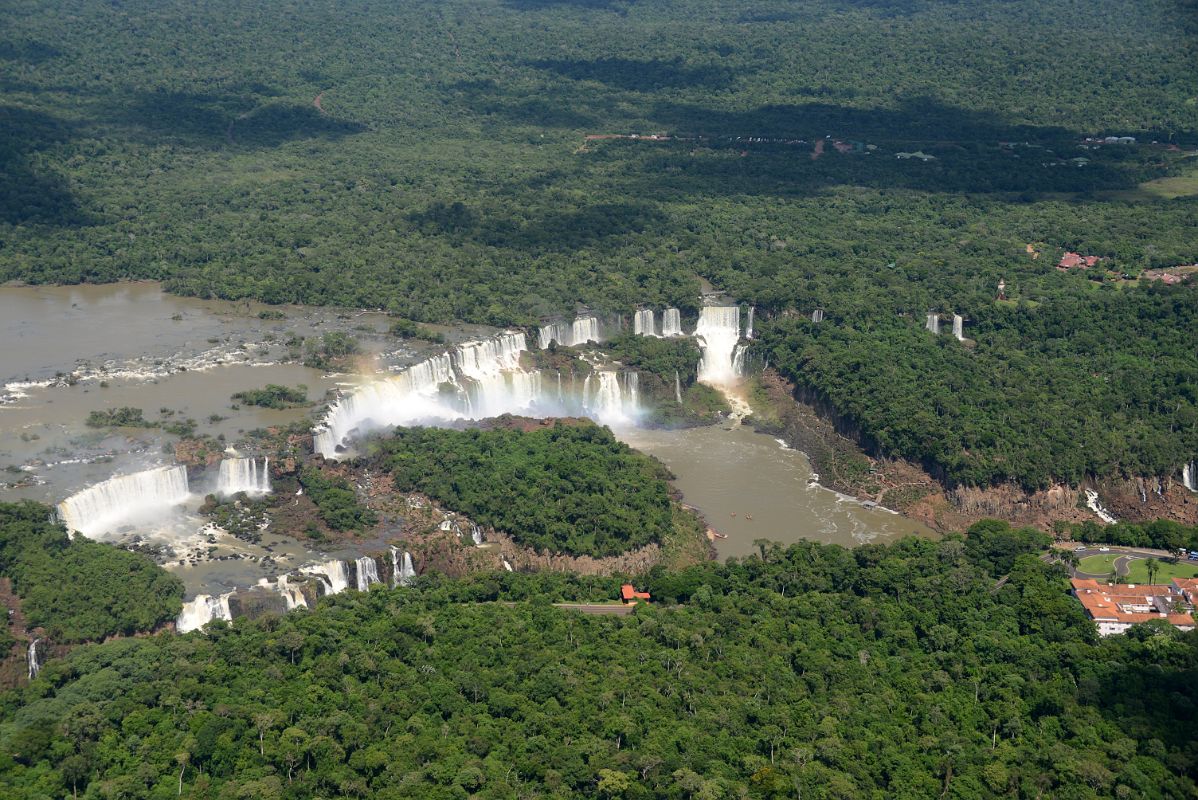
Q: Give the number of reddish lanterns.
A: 0